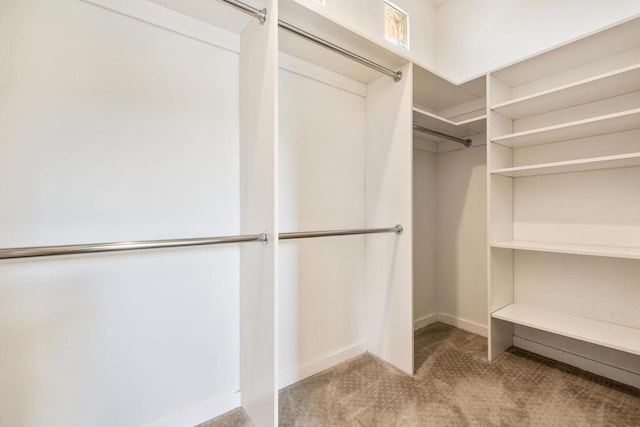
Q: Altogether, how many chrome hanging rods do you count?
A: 5